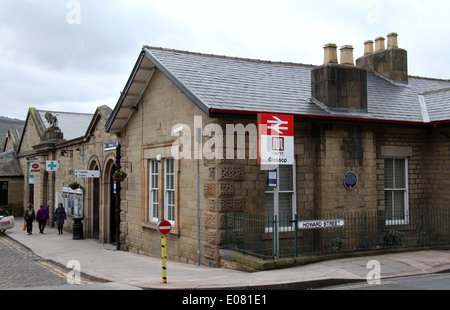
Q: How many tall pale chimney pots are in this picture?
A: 5